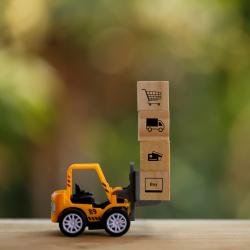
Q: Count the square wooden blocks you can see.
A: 4